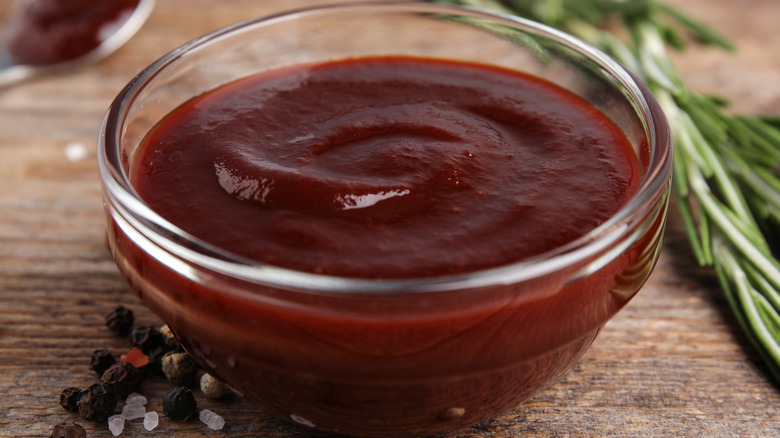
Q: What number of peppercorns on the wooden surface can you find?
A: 12